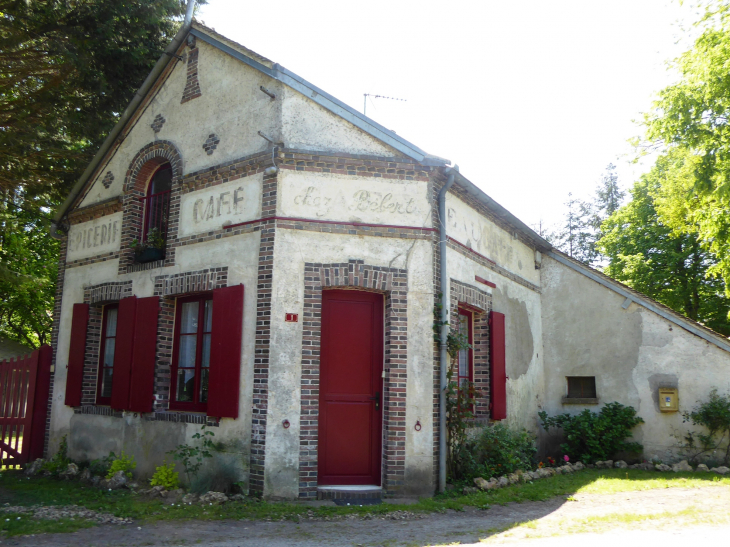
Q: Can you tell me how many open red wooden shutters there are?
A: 5